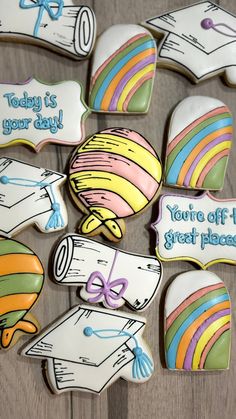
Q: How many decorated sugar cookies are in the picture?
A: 12